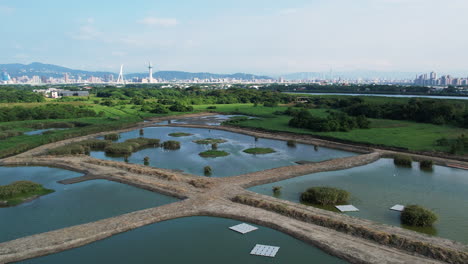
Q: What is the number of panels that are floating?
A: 4